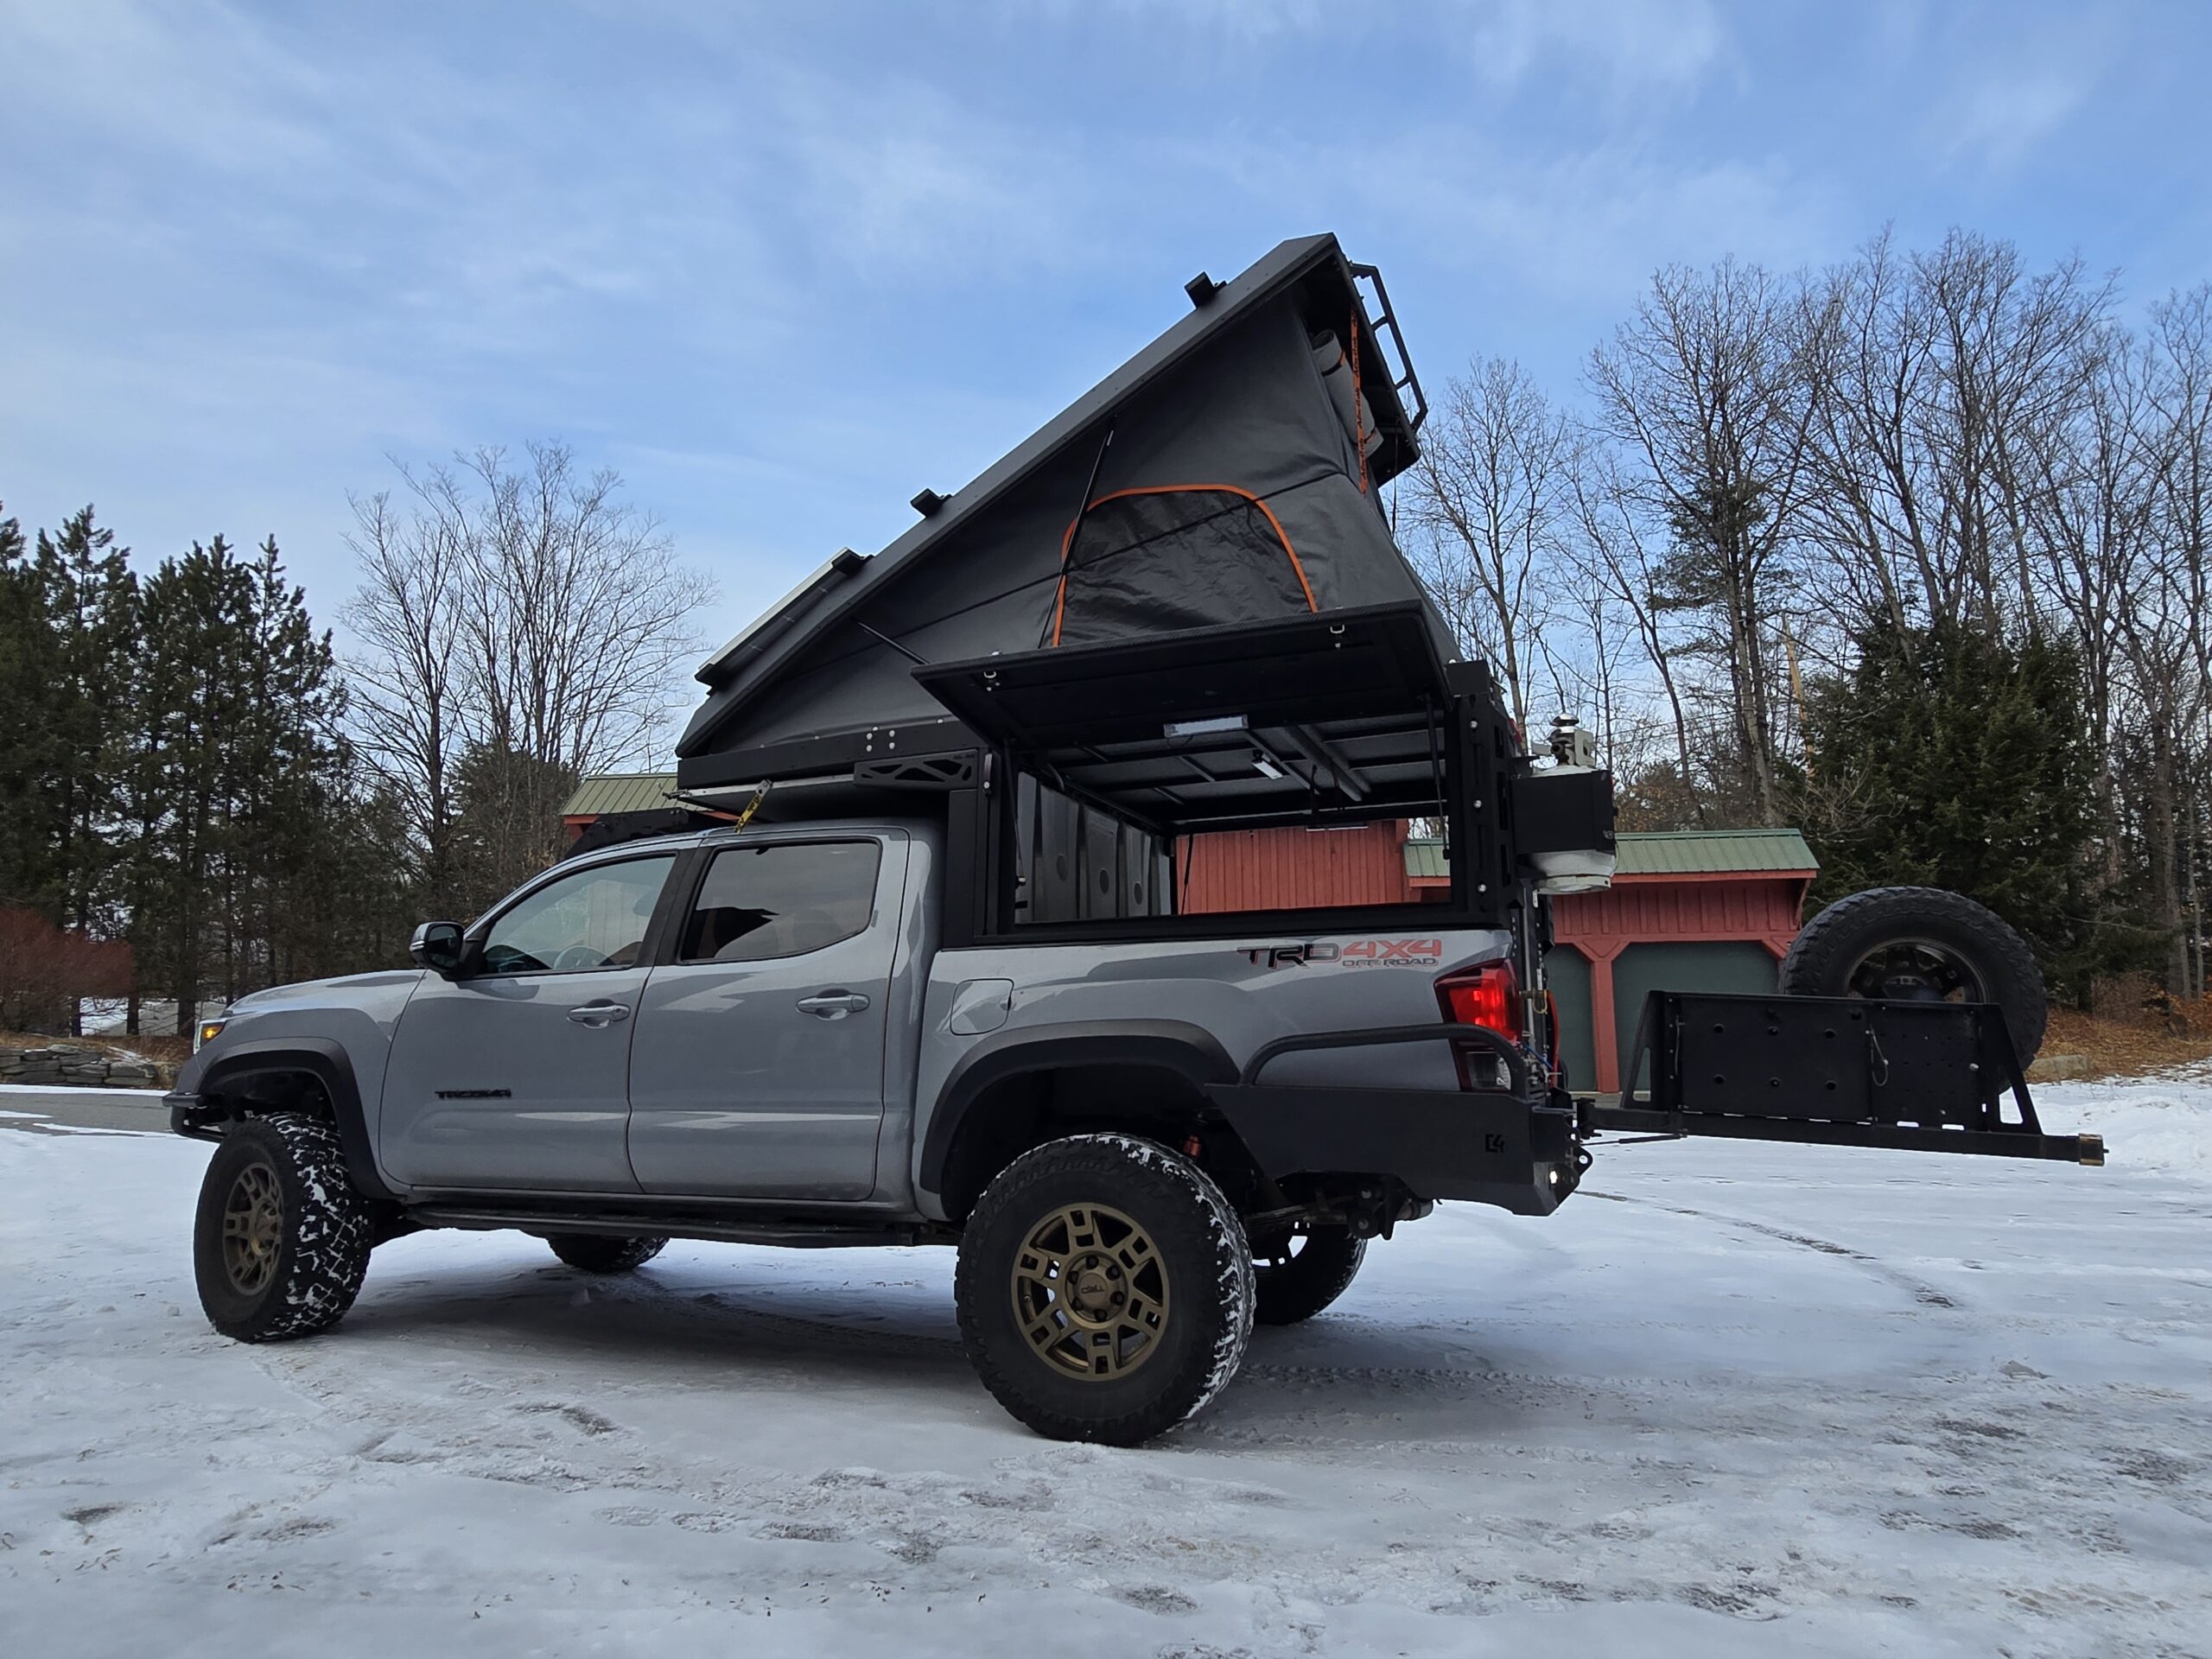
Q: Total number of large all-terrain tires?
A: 5